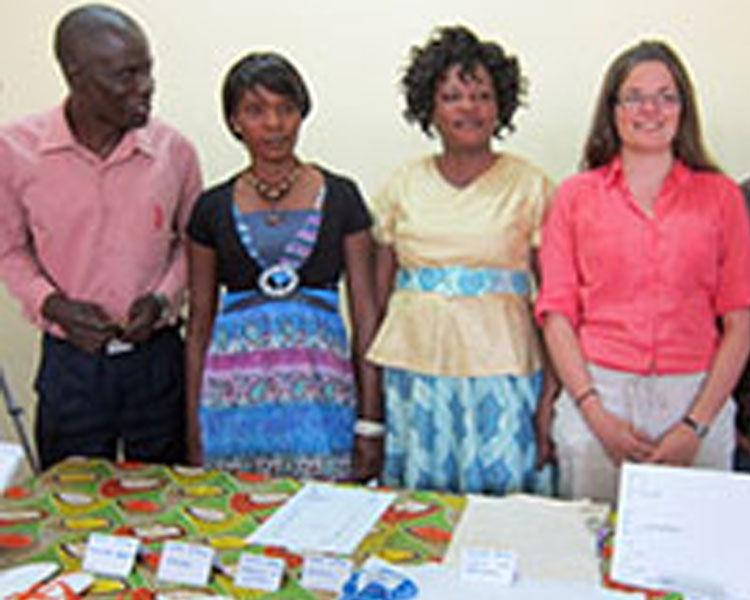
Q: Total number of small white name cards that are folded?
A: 5